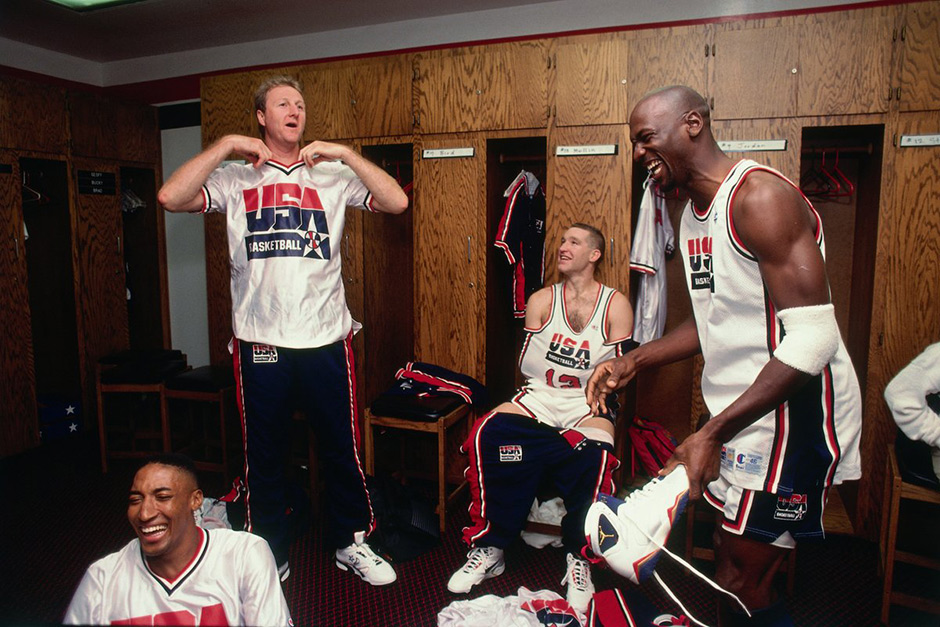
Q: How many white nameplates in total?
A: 4